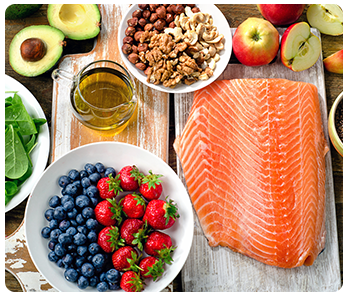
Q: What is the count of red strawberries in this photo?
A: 12